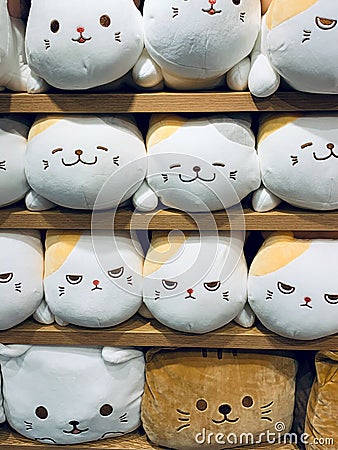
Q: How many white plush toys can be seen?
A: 13